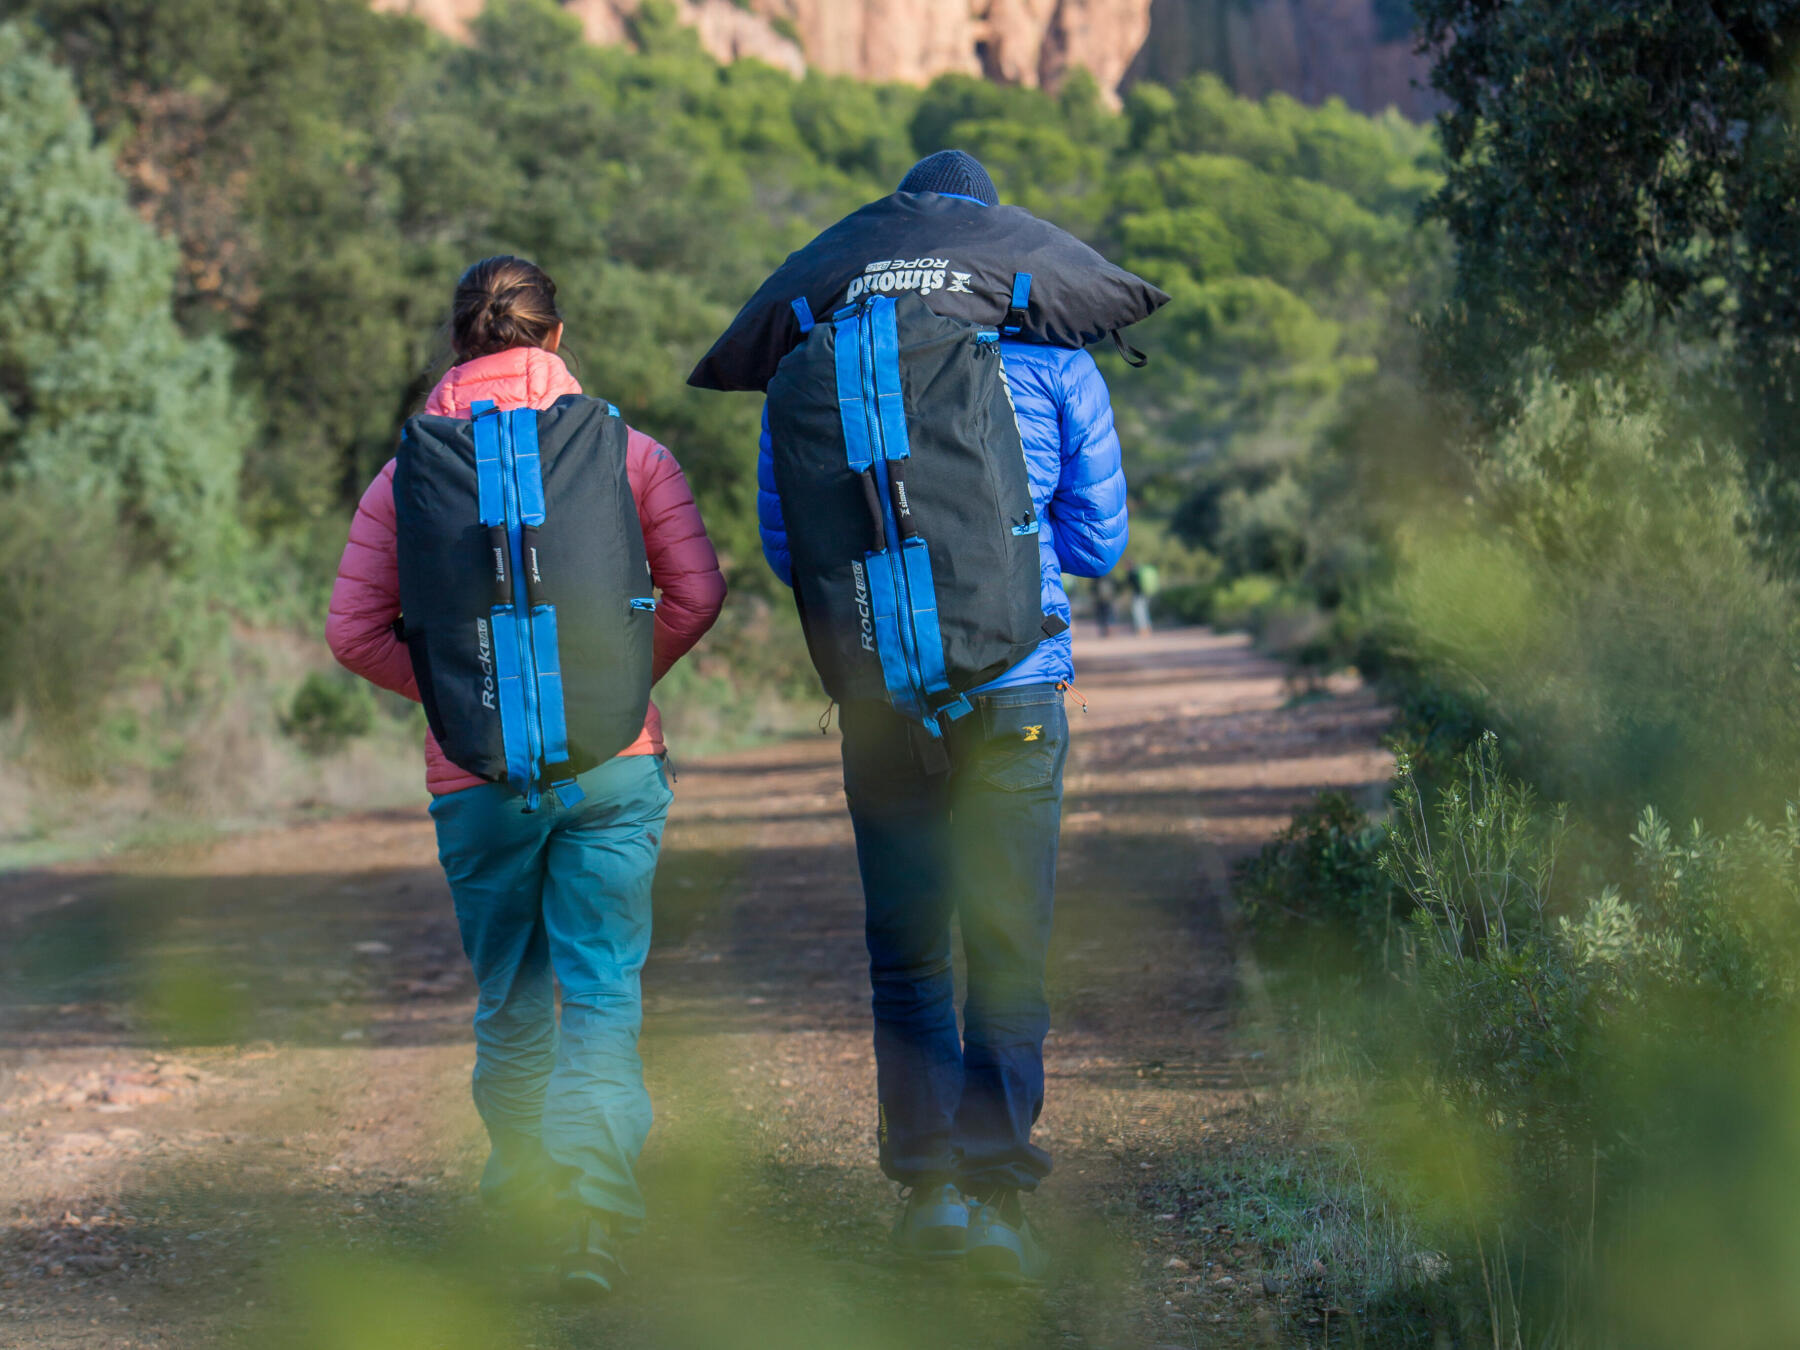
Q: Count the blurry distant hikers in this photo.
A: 2